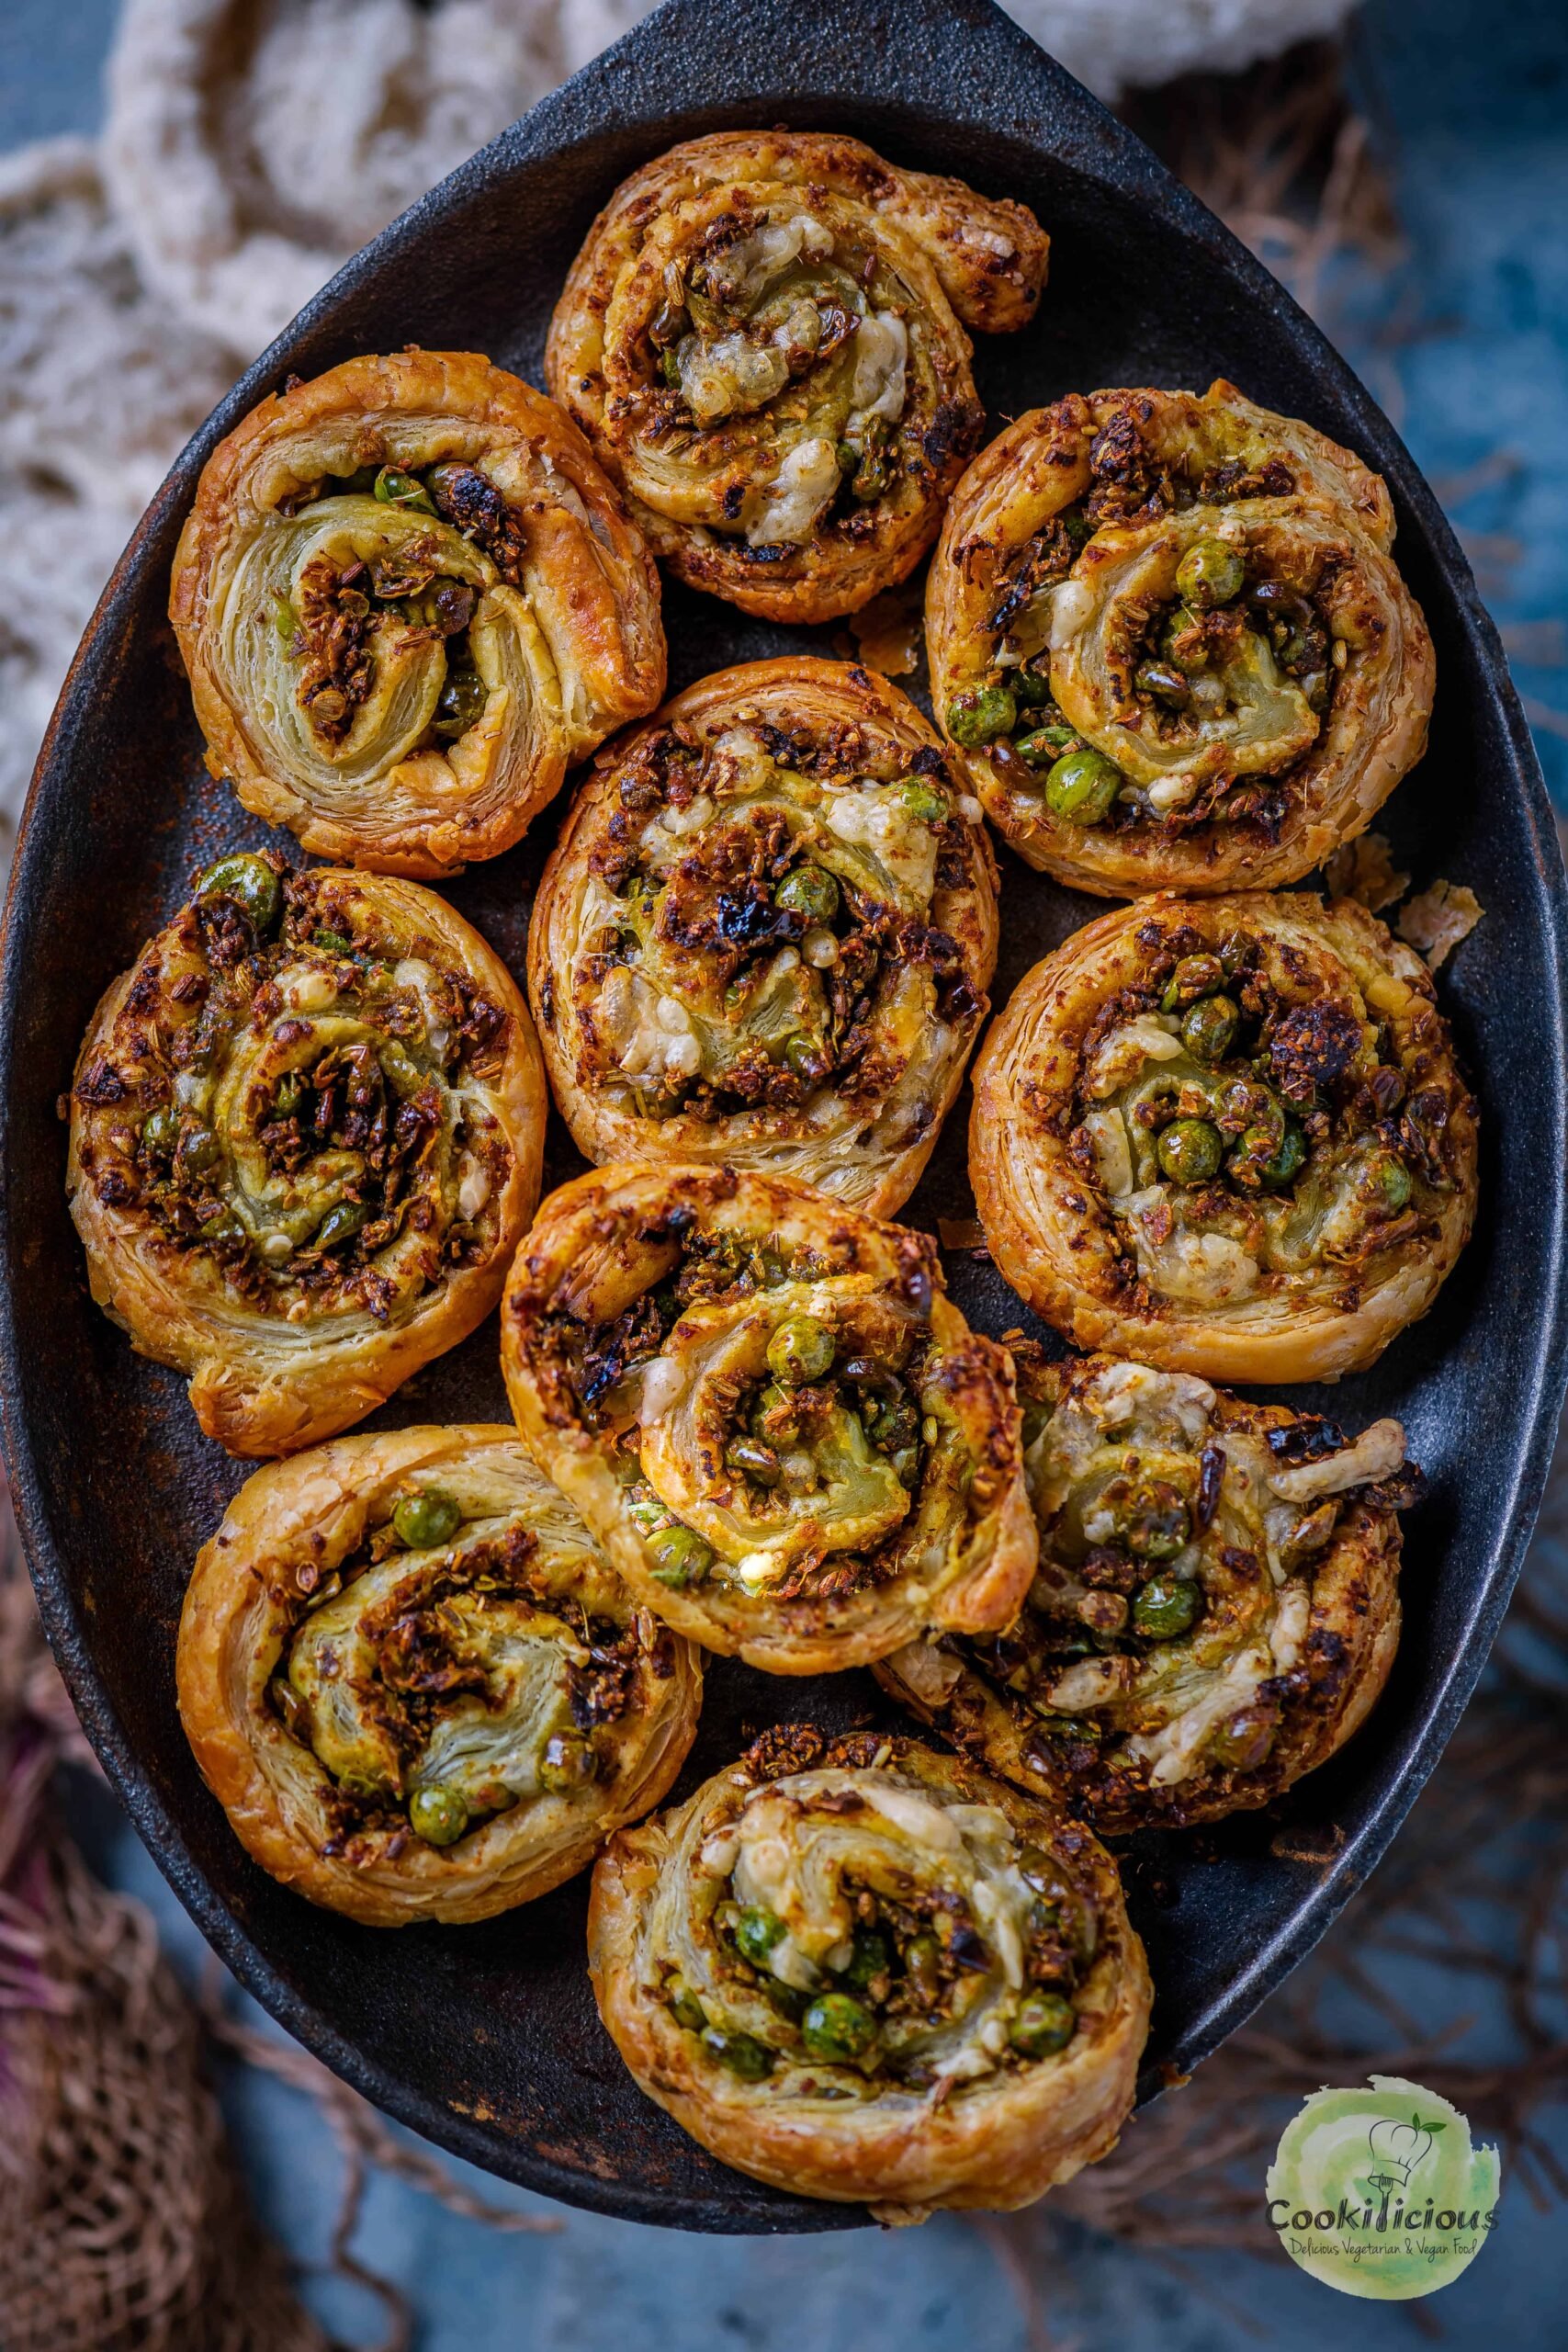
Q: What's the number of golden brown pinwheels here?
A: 10